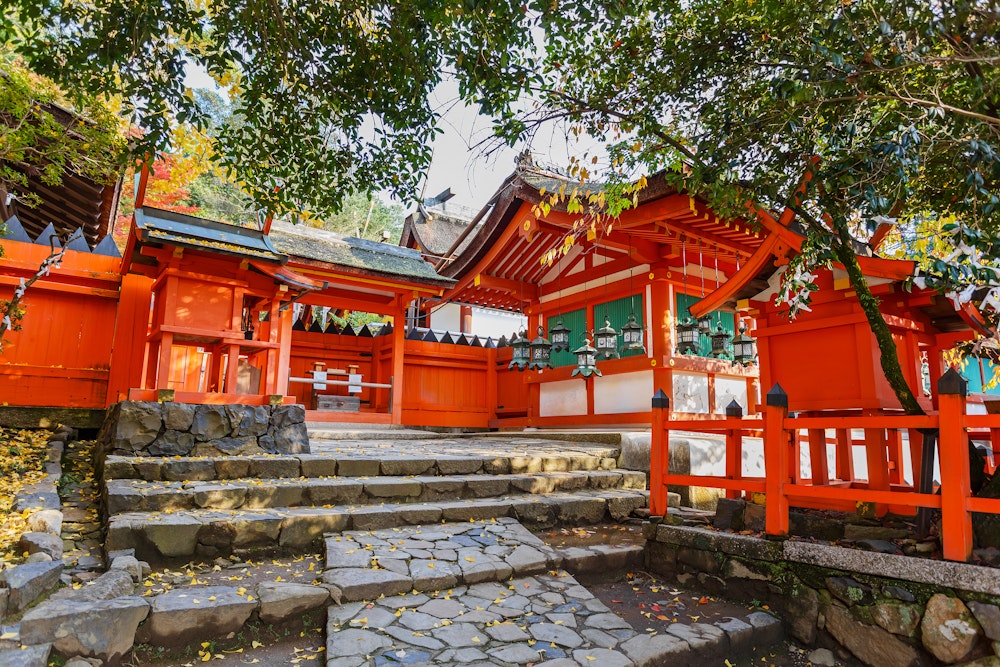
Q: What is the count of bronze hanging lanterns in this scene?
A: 10